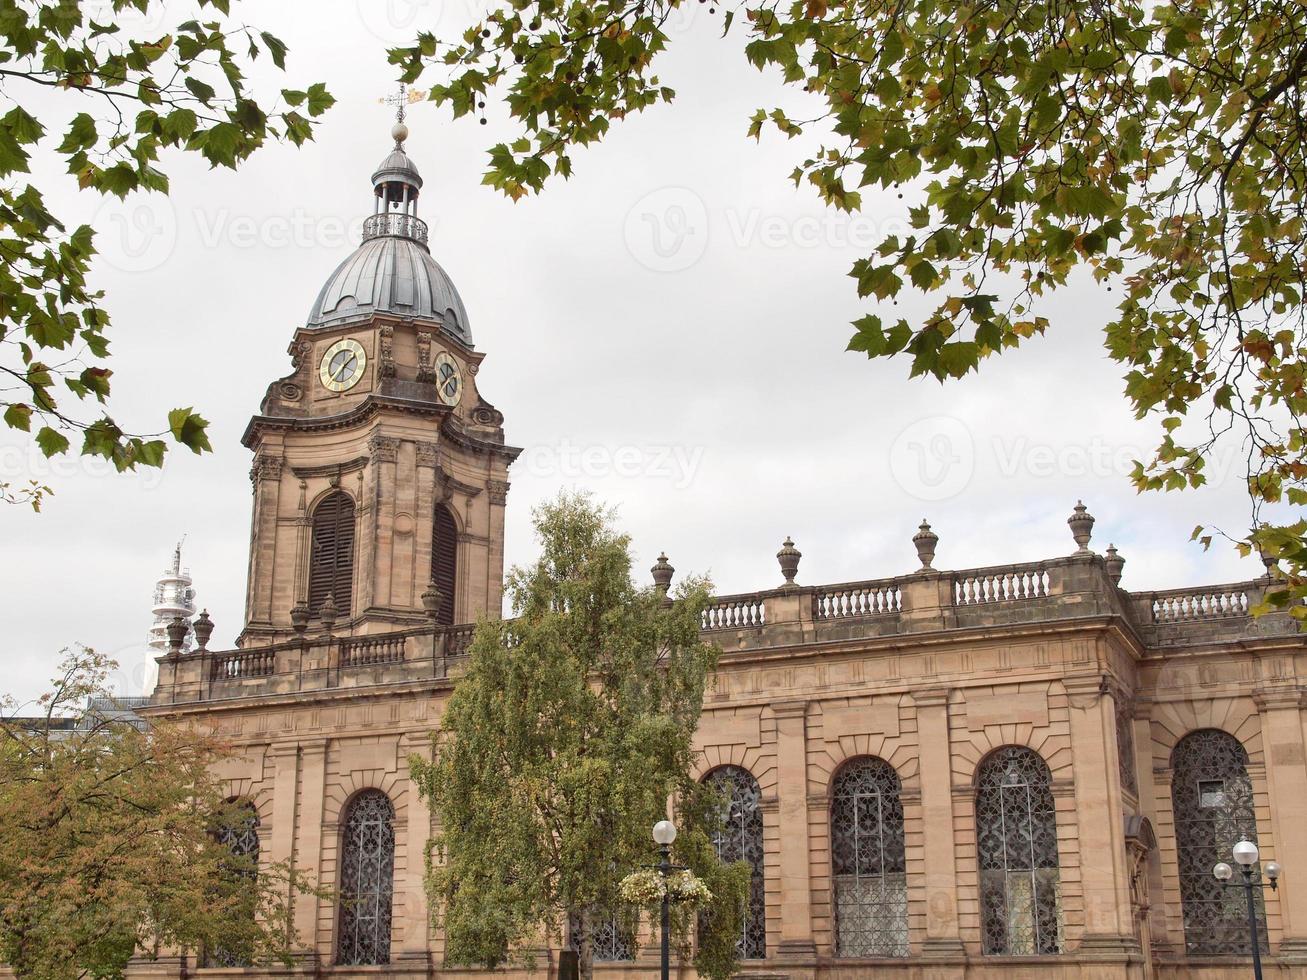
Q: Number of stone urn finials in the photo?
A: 11